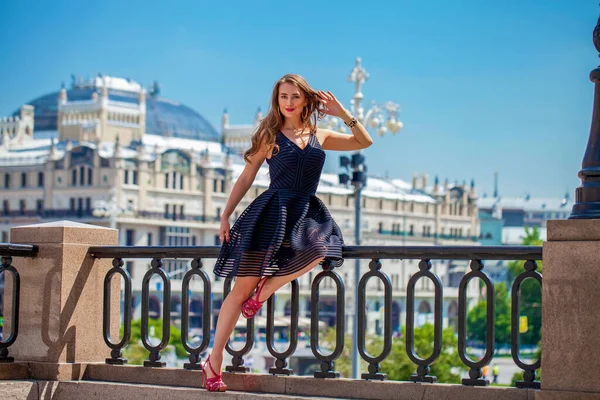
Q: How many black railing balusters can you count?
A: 11